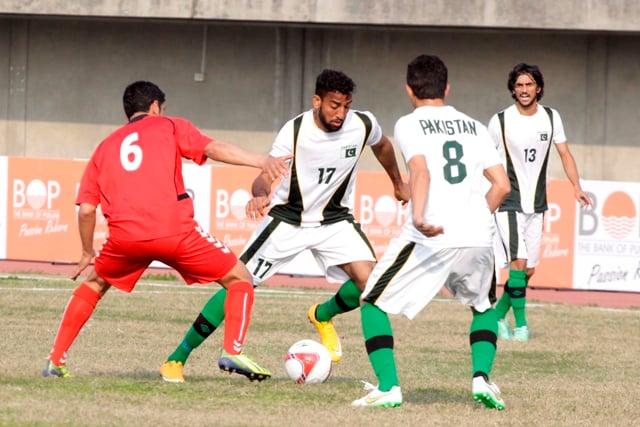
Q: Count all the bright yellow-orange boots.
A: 2